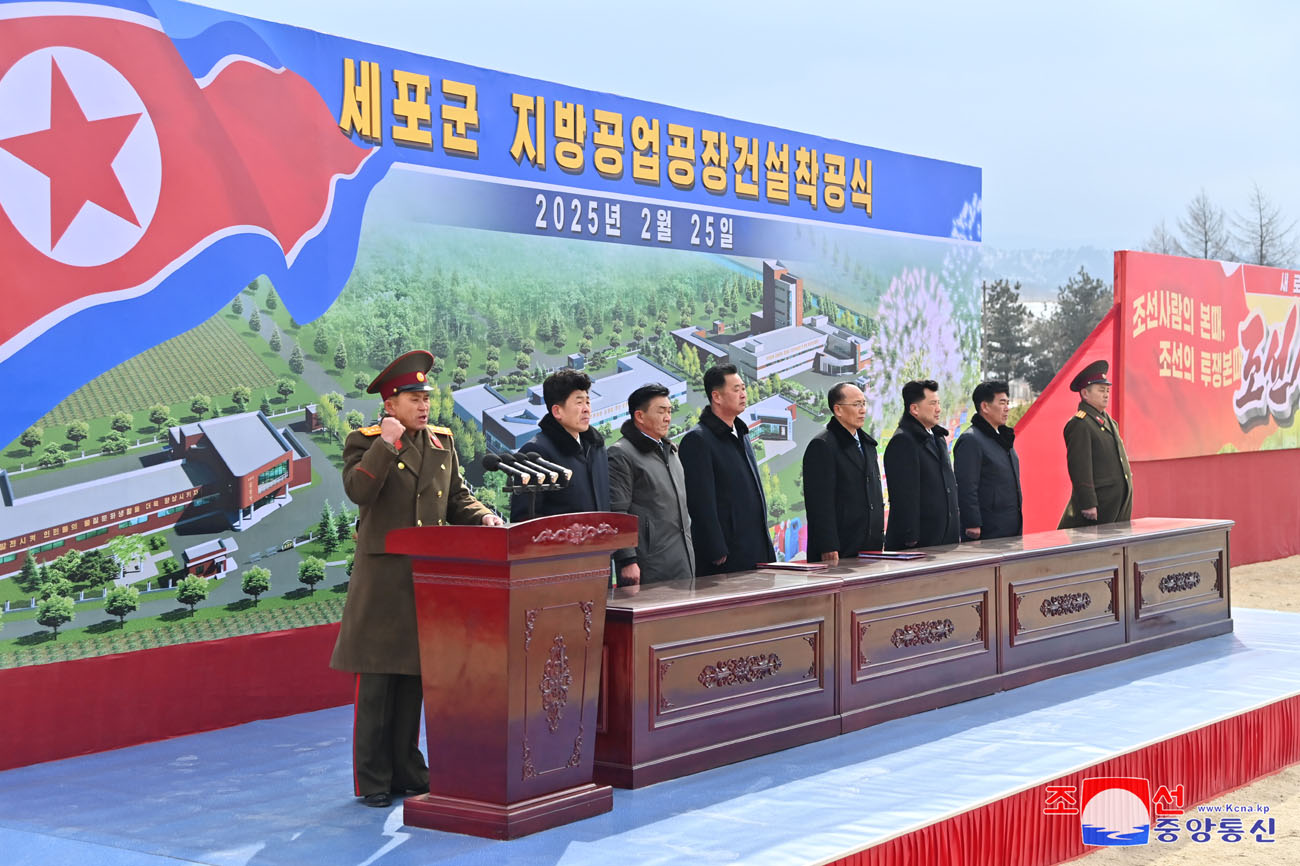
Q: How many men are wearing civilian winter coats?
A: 6